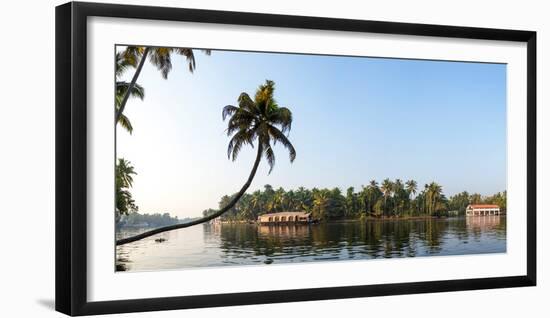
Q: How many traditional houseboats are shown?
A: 1